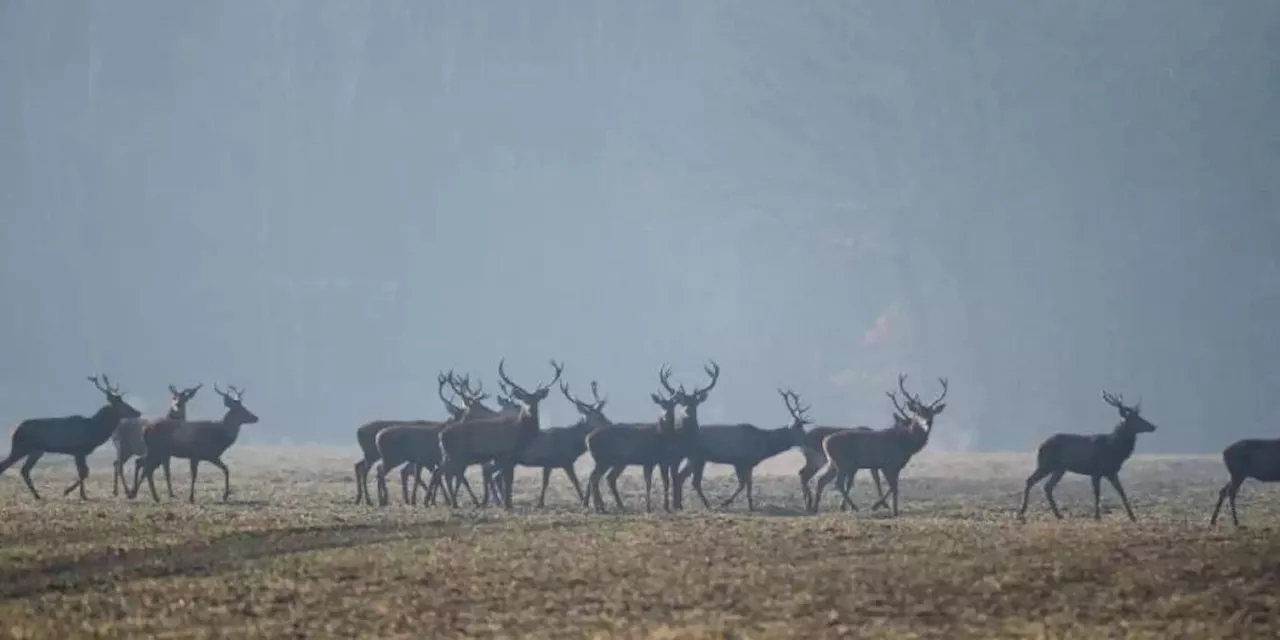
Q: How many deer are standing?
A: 15